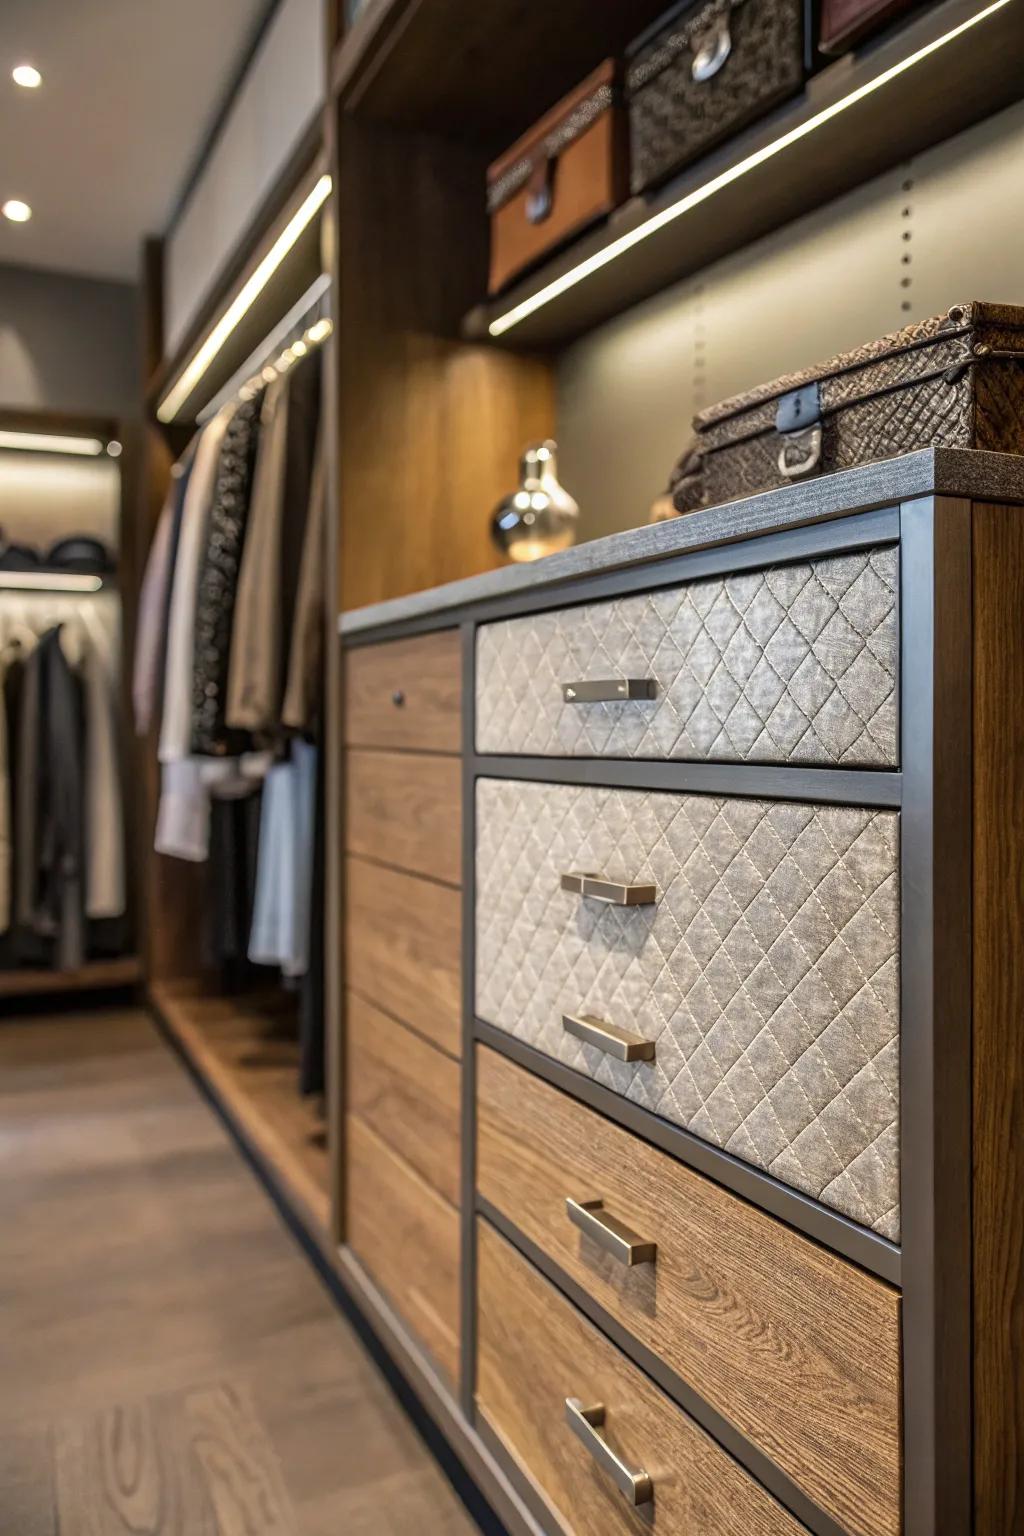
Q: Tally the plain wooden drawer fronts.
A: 7